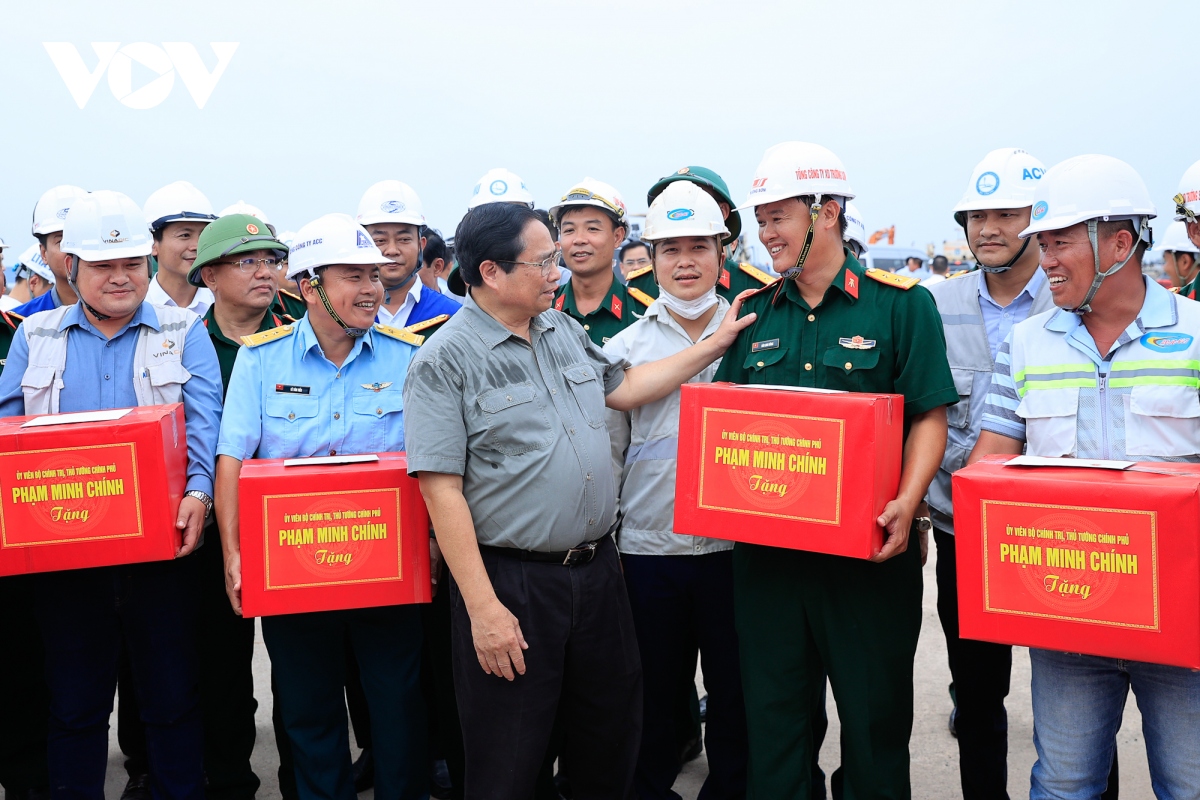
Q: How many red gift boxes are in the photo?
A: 4